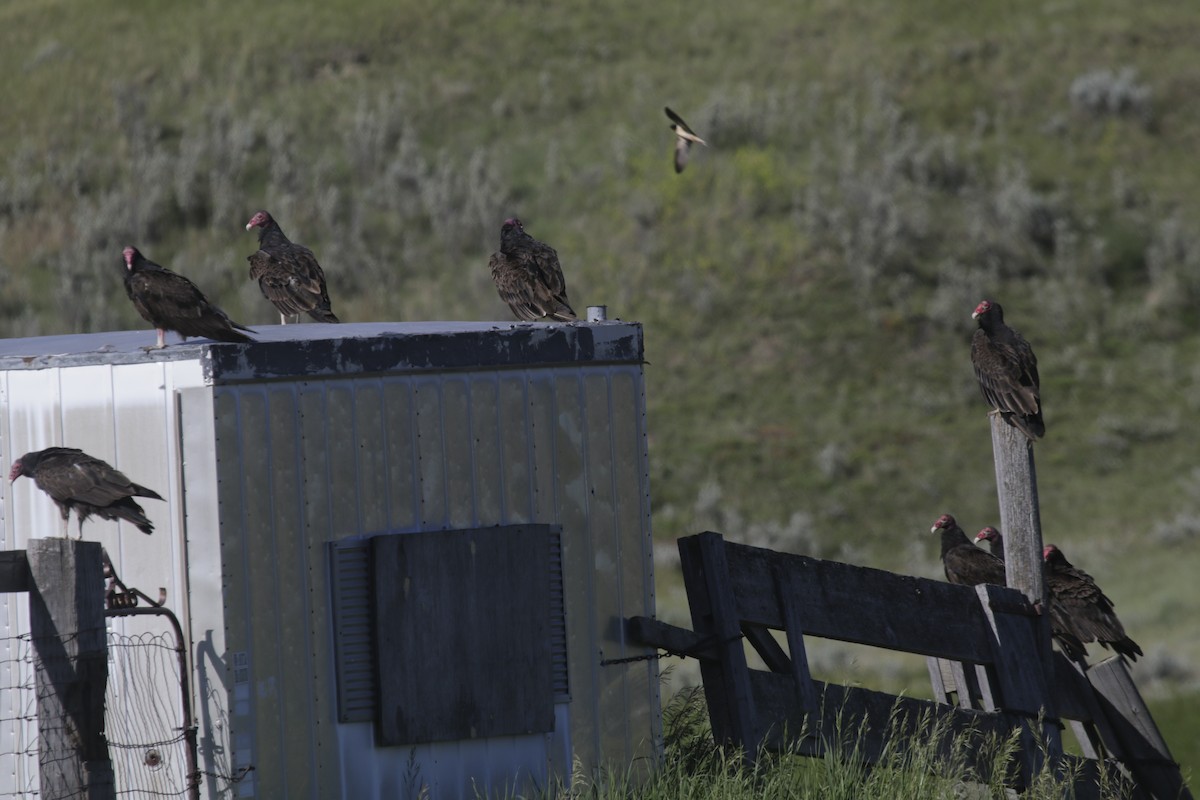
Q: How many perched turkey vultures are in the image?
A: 8